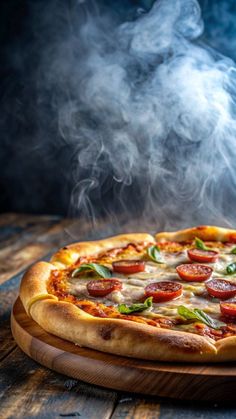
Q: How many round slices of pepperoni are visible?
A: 7